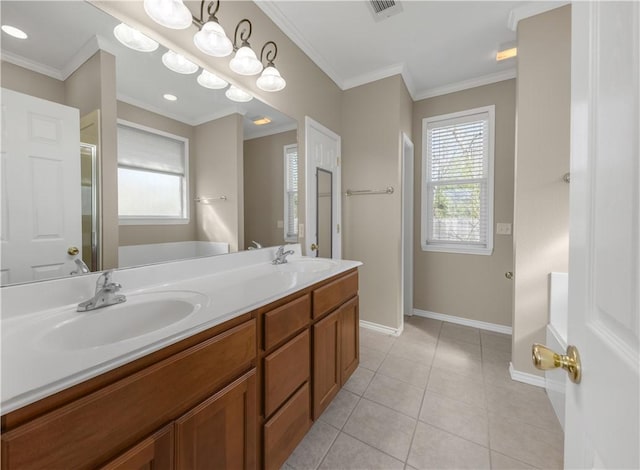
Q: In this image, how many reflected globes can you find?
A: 4